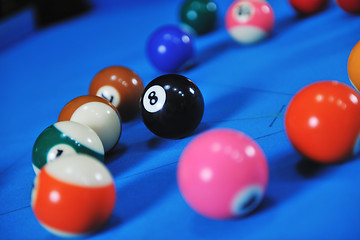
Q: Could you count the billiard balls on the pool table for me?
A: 13